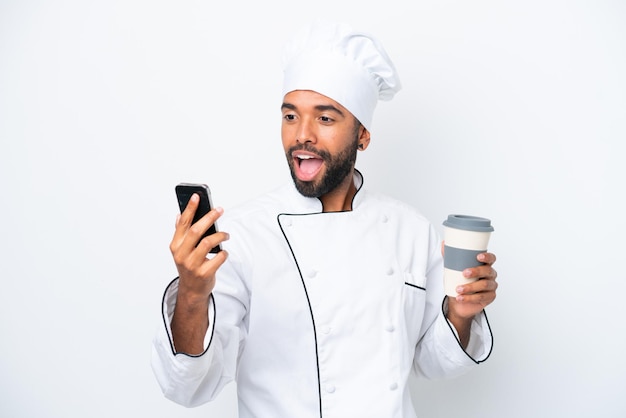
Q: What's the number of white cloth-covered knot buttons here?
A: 8